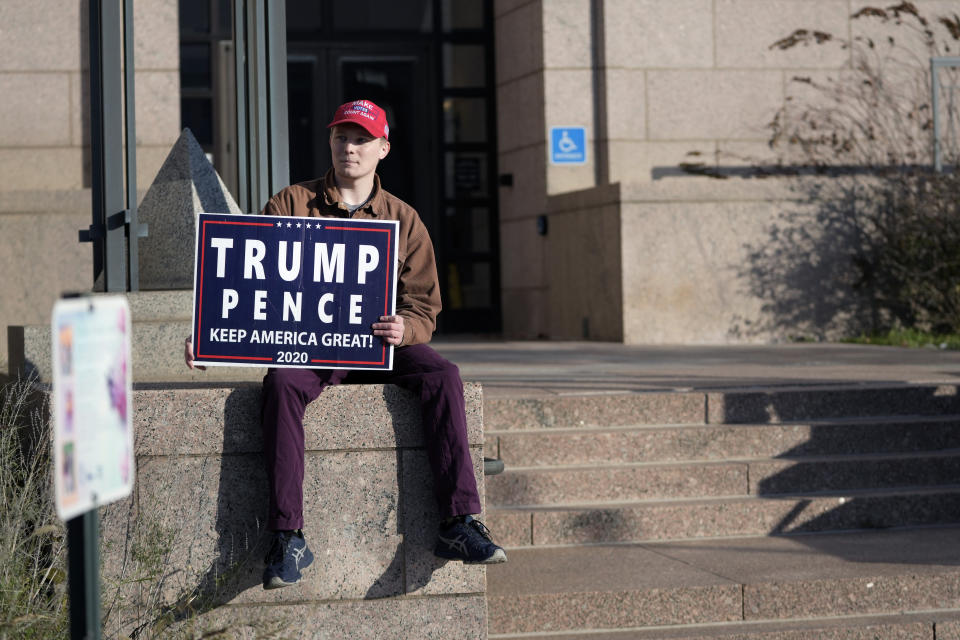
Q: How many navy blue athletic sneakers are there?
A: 2